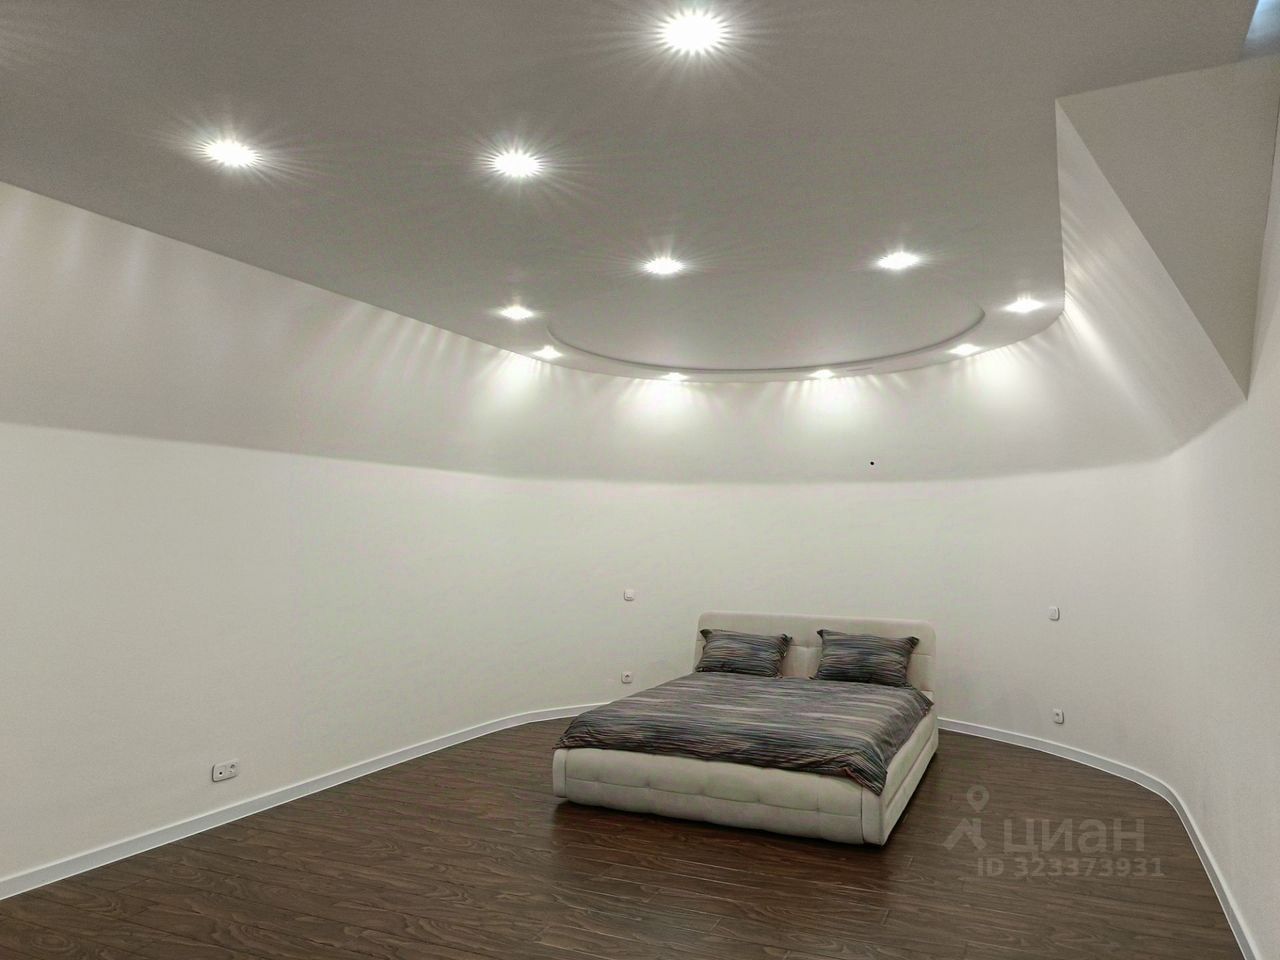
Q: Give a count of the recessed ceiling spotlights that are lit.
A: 11